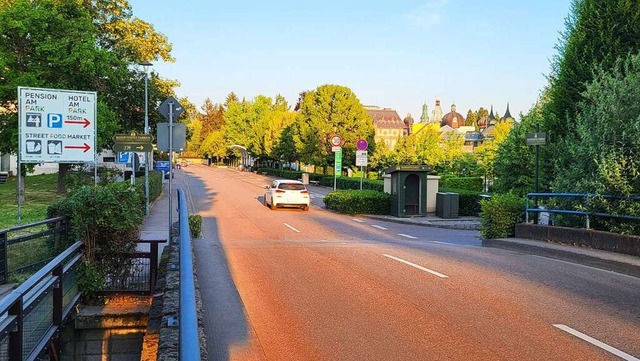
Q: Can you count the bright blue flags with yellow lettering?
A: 0